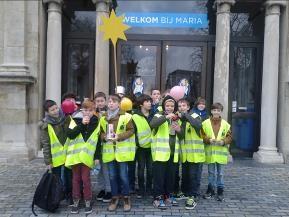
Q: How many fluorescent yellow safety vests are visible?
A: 7